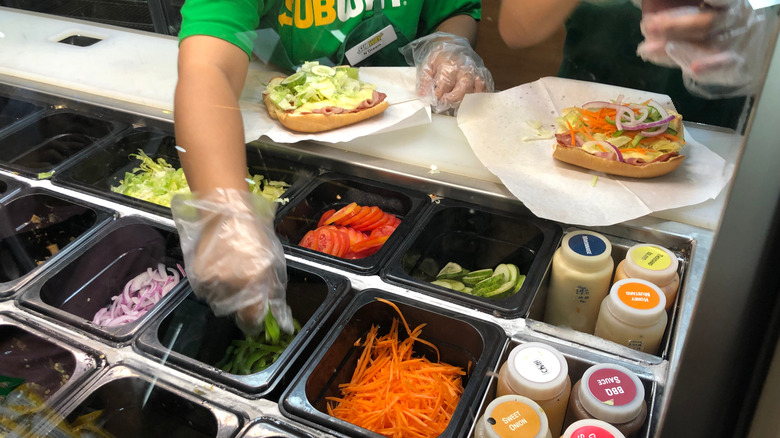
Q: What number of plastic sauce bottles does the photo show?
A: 7